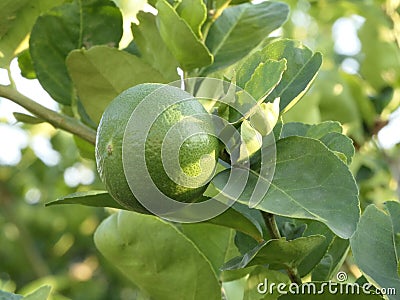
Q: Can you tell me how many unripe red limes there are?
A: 0